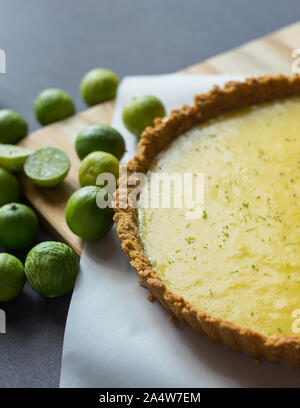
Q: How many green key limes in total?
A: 13